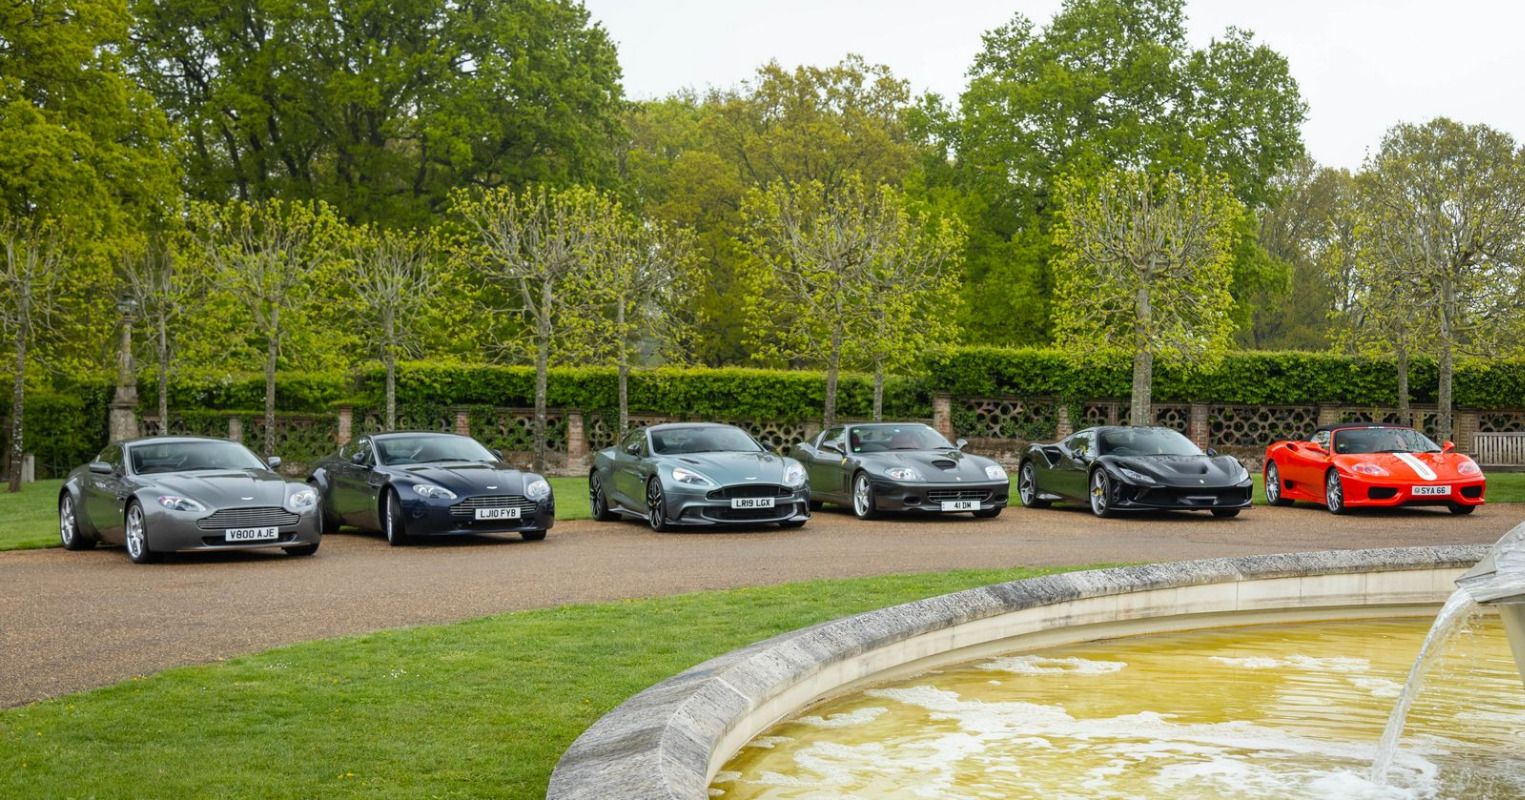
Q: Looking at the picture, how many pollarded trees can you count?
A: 11